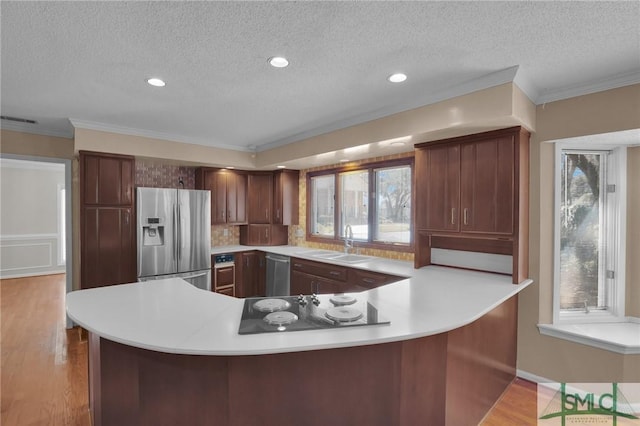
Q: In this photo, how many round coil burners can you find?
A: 4